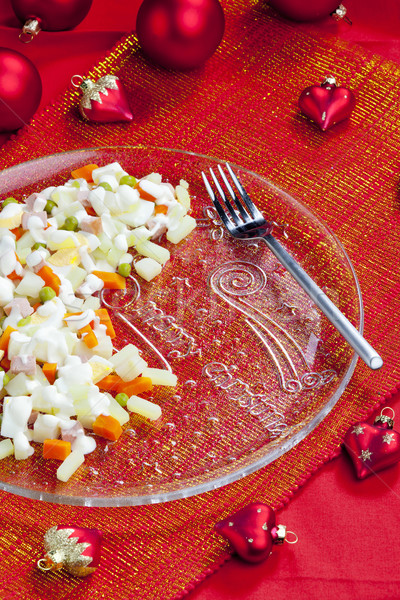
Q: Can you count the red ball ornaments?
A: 4